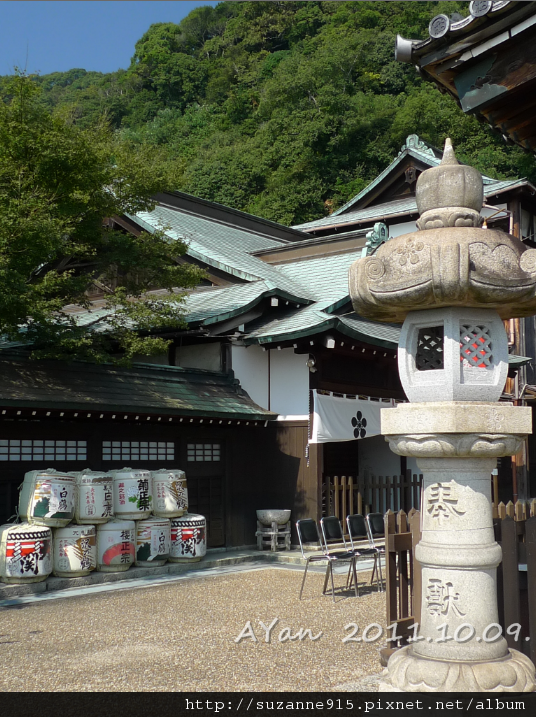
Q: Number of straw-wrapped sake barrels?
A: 9